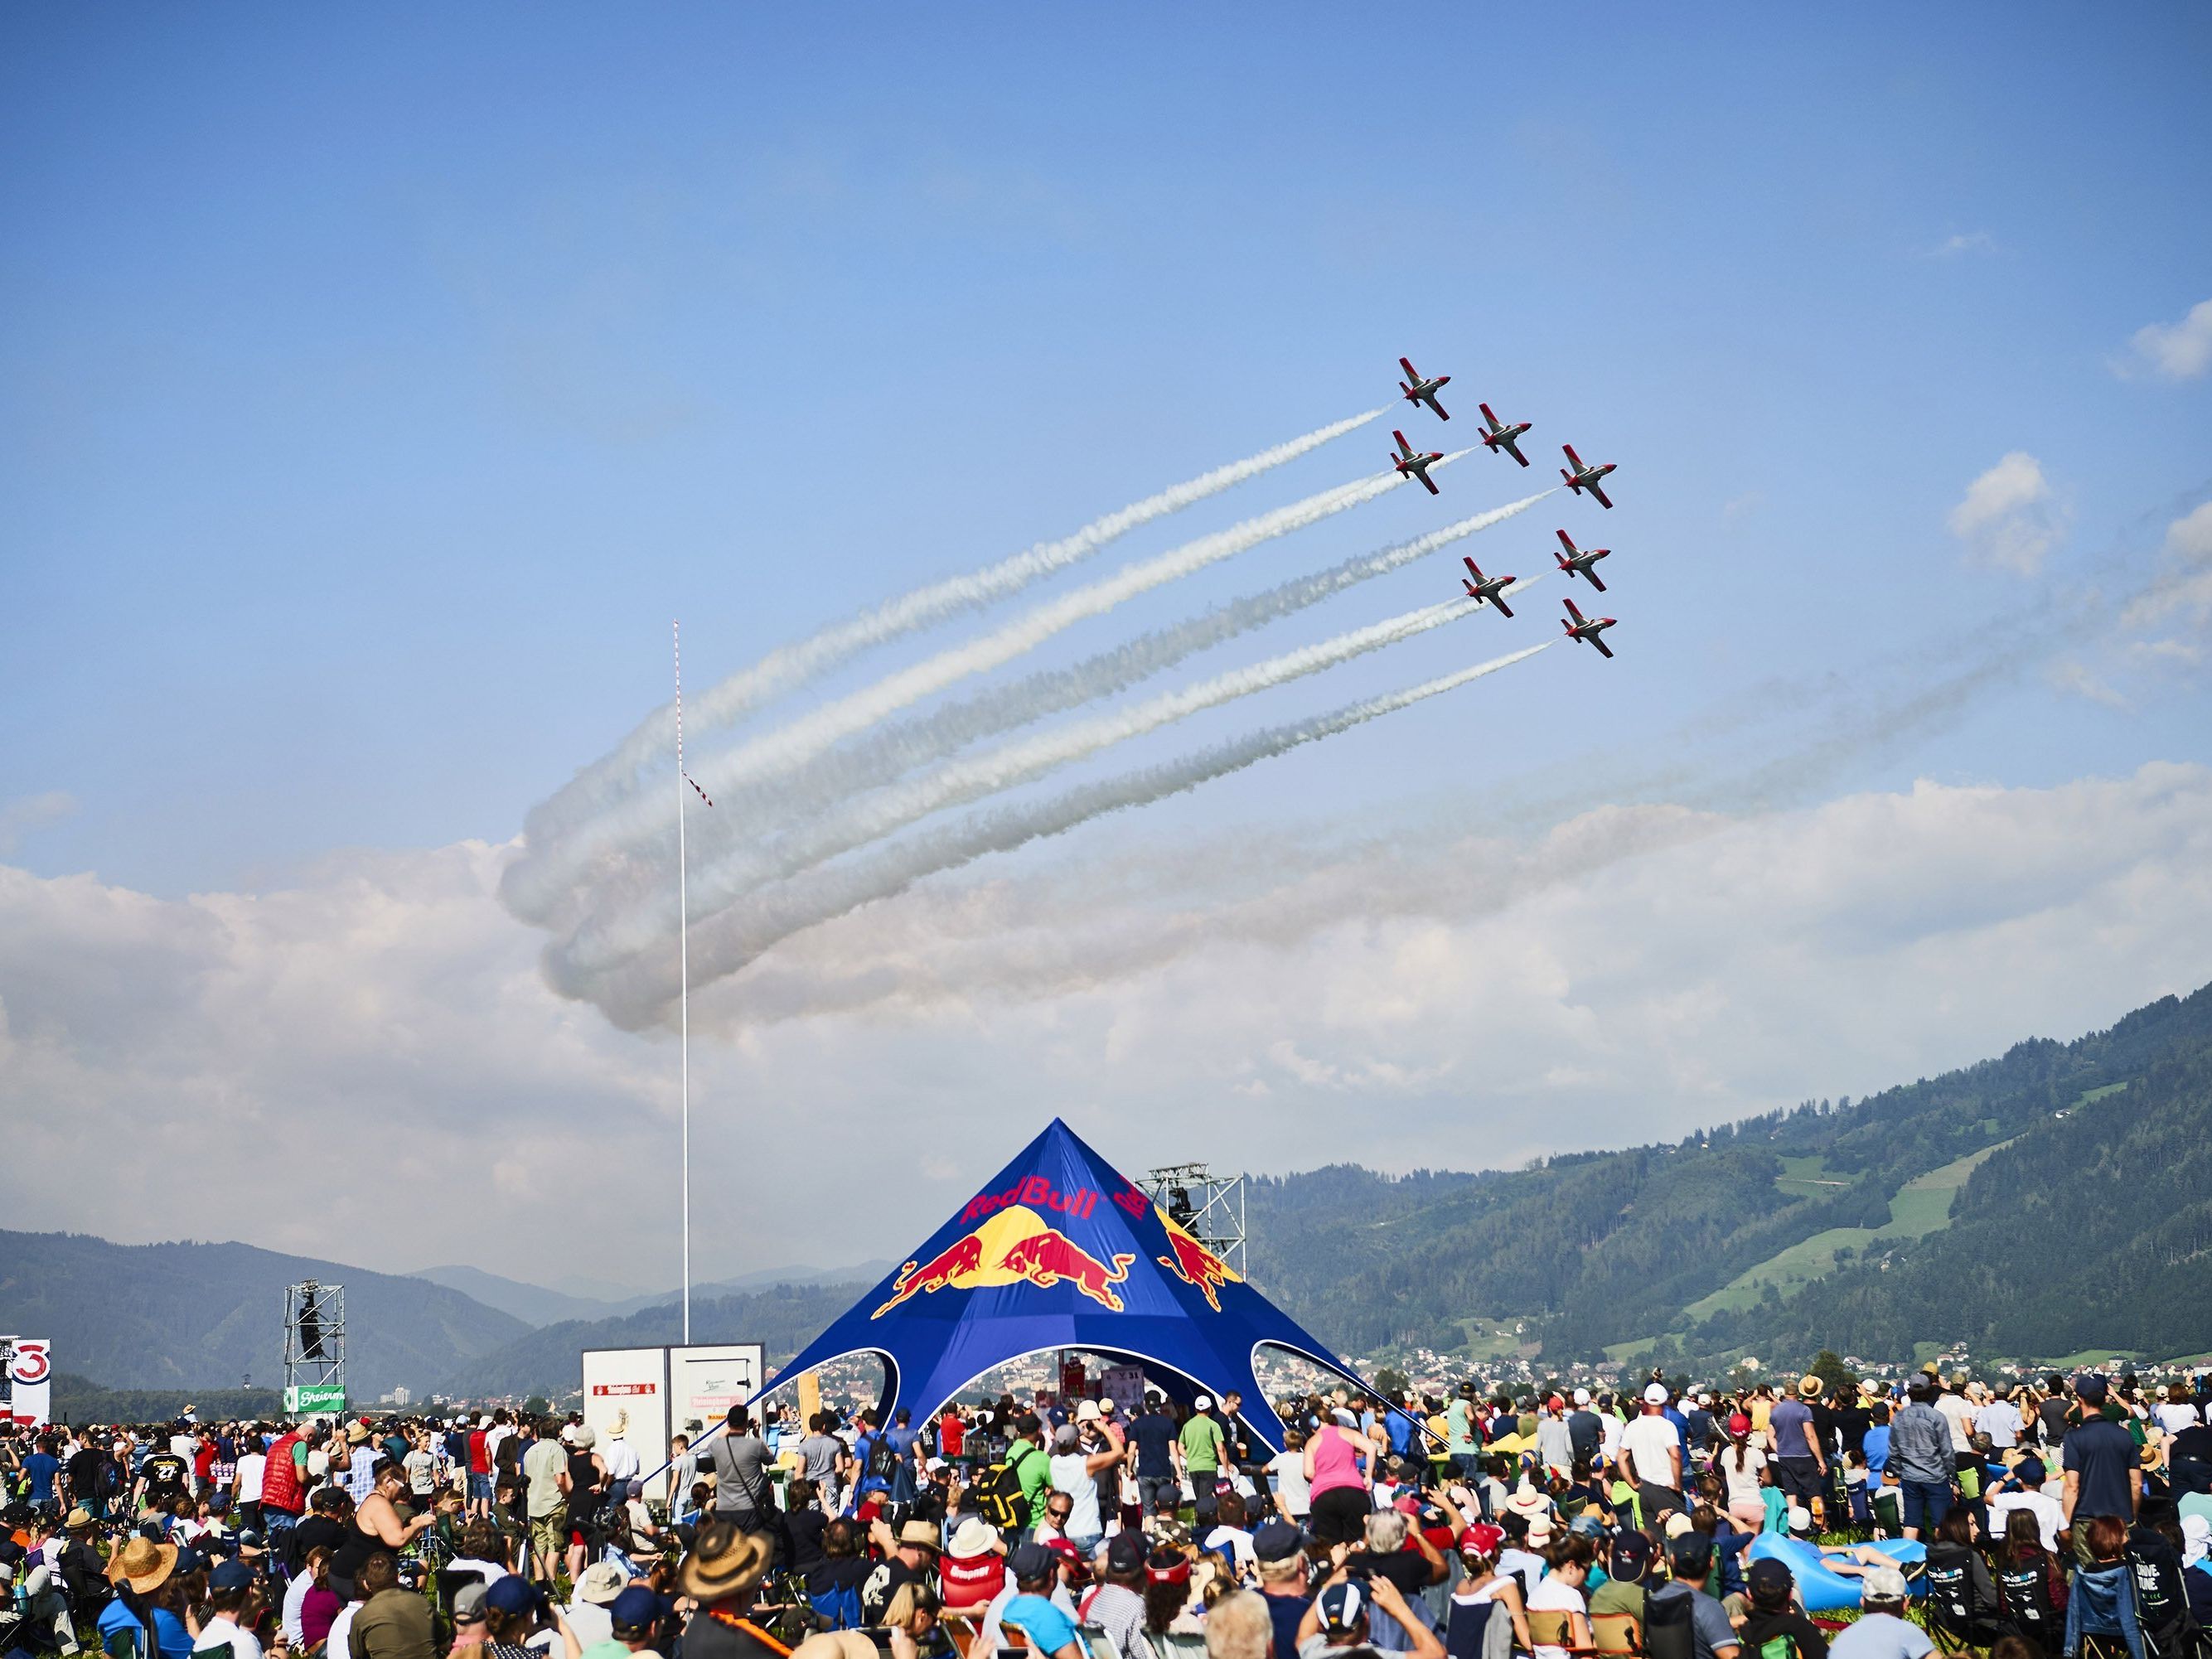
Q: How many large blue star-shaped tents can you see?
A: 1